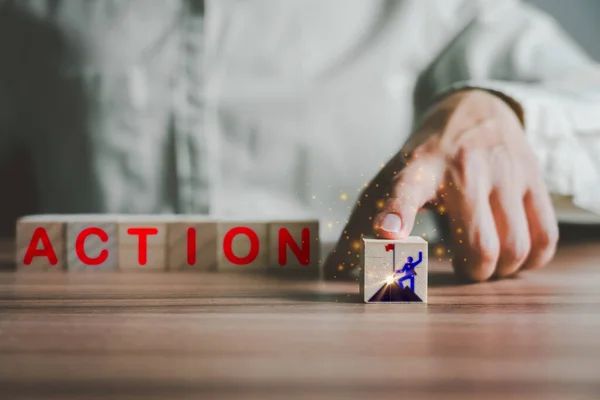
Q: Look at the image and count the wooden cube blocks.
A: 7